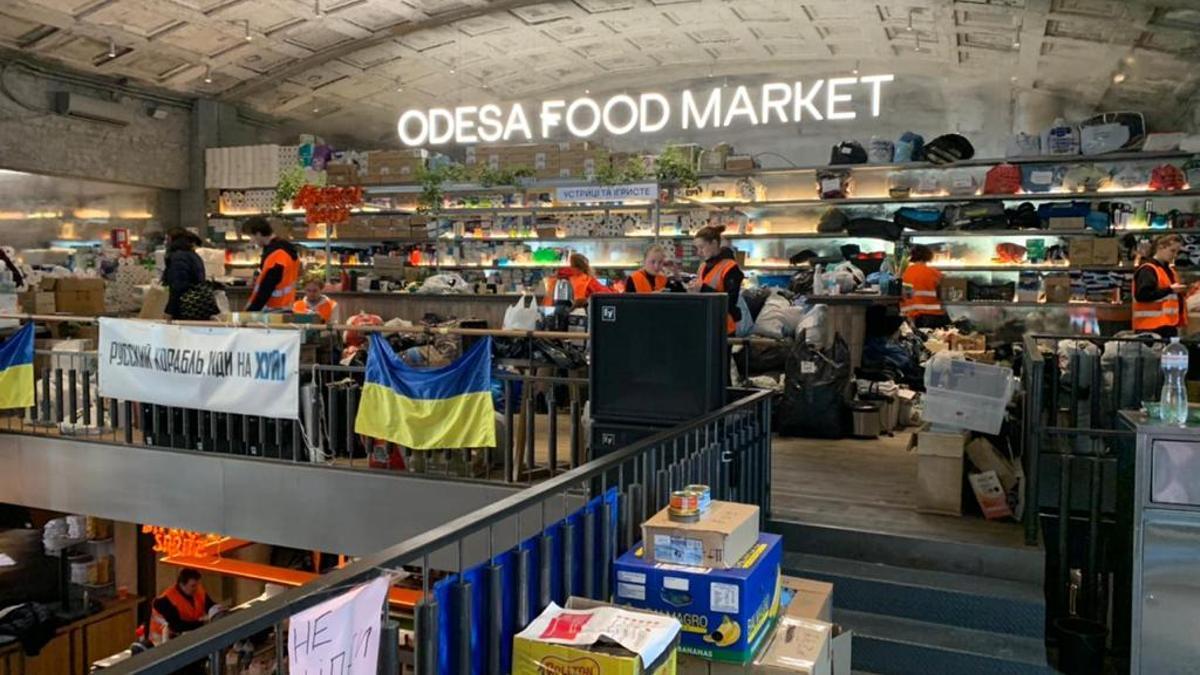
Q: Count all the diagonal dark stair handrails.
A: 1